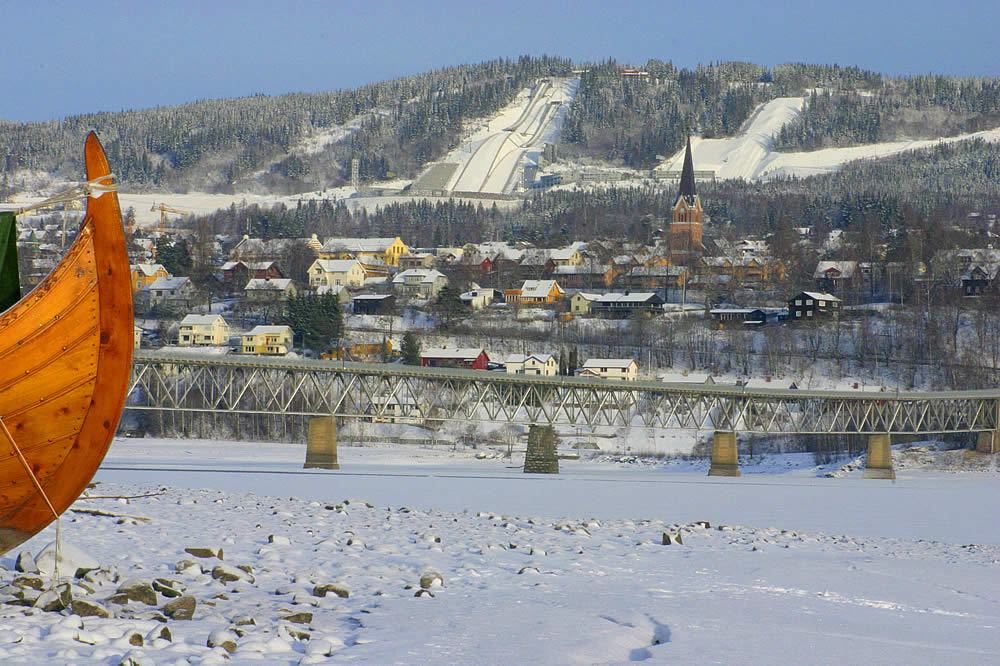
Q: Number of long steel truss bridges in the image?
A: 1